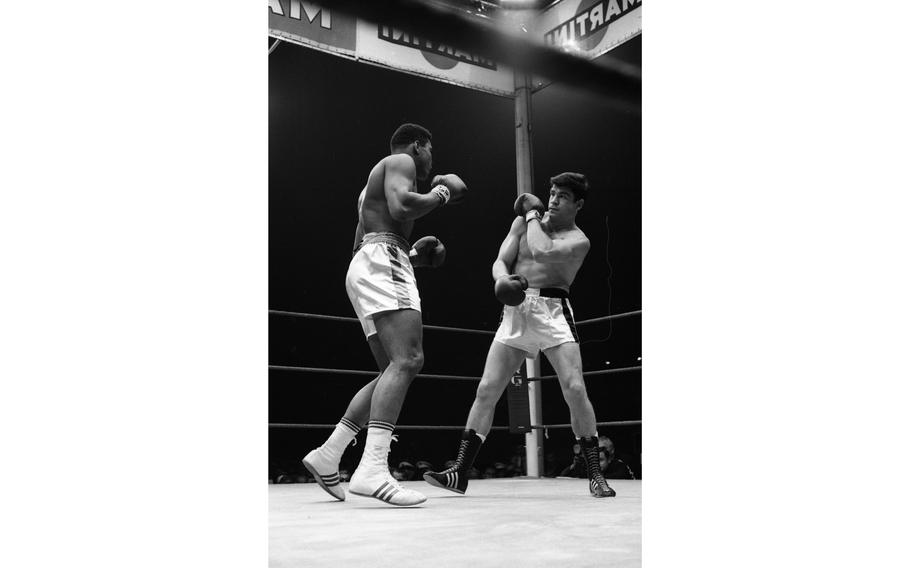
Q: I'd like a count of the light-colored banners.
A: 2